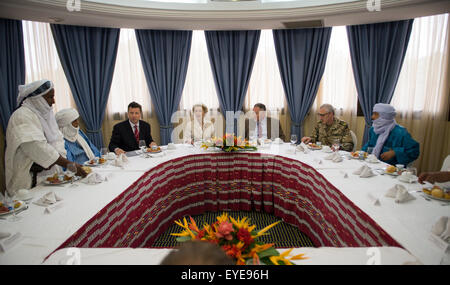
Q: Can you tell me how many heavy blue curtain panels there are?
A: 6